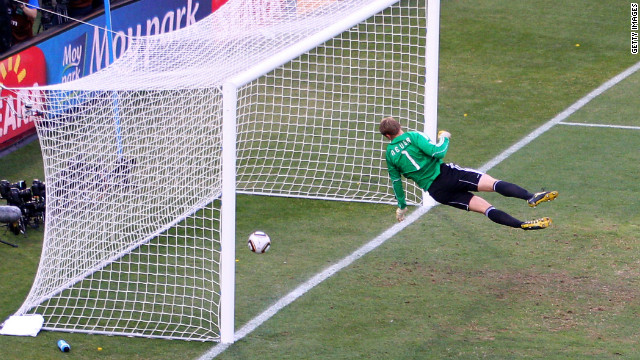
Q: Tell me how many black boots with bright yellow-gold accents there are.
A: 2